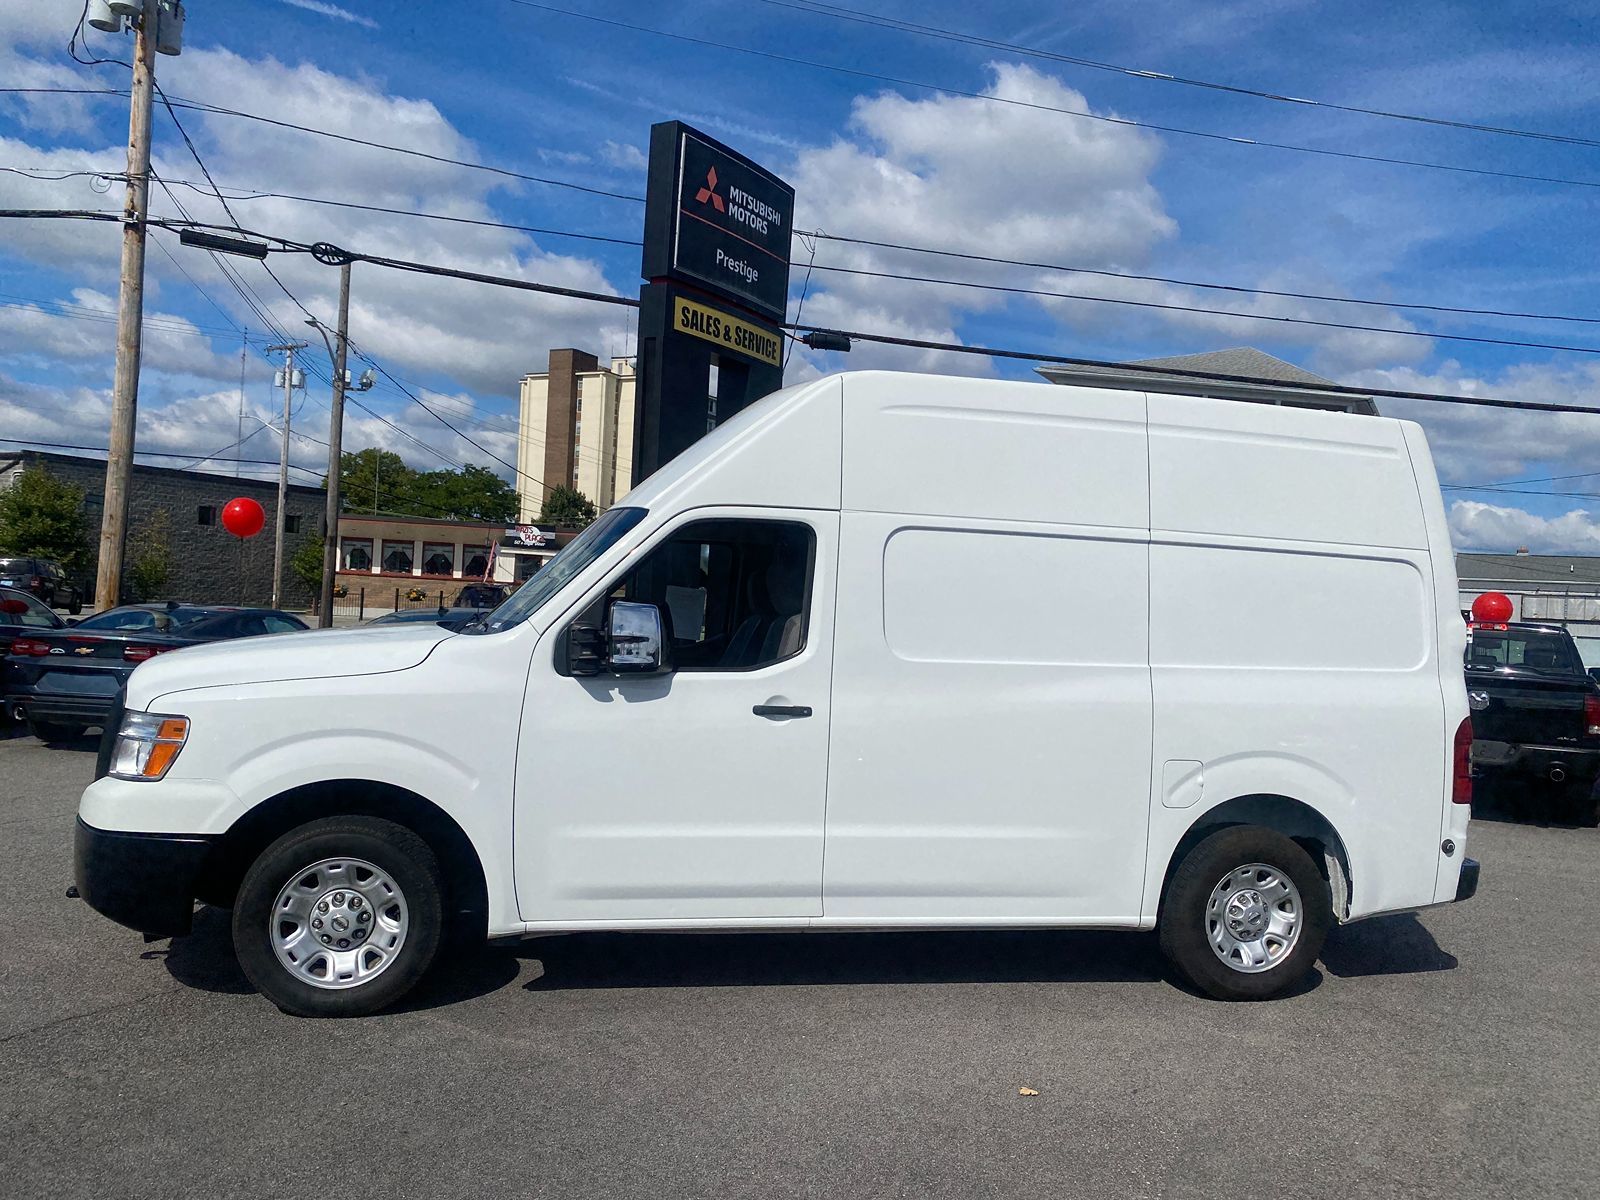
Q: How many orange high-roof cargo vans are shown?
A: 0